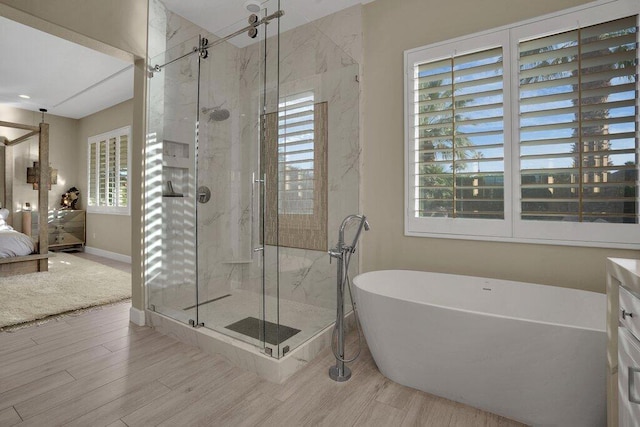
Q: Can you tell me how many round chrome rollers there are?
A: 4